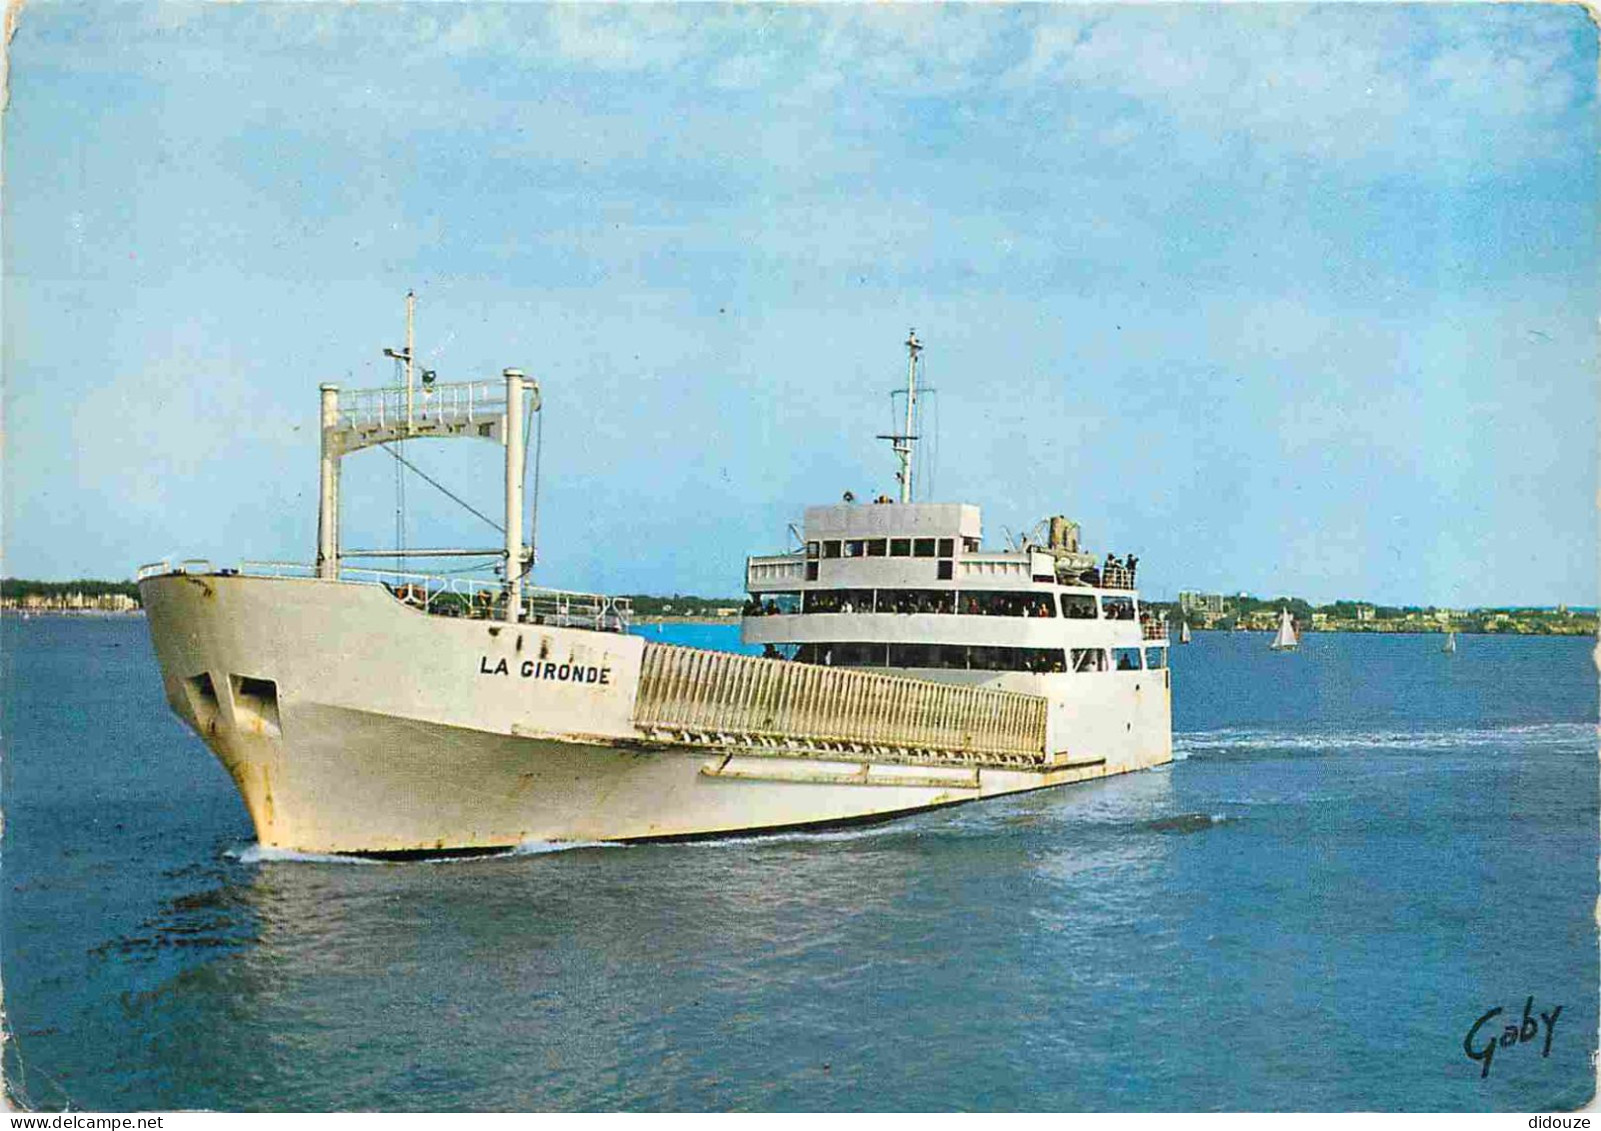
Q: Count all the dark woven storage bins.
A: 0